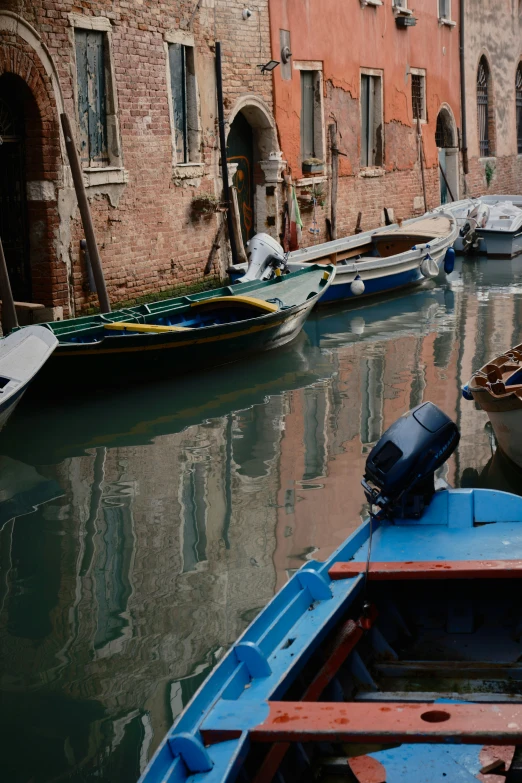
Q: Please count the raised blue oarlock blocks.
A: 3